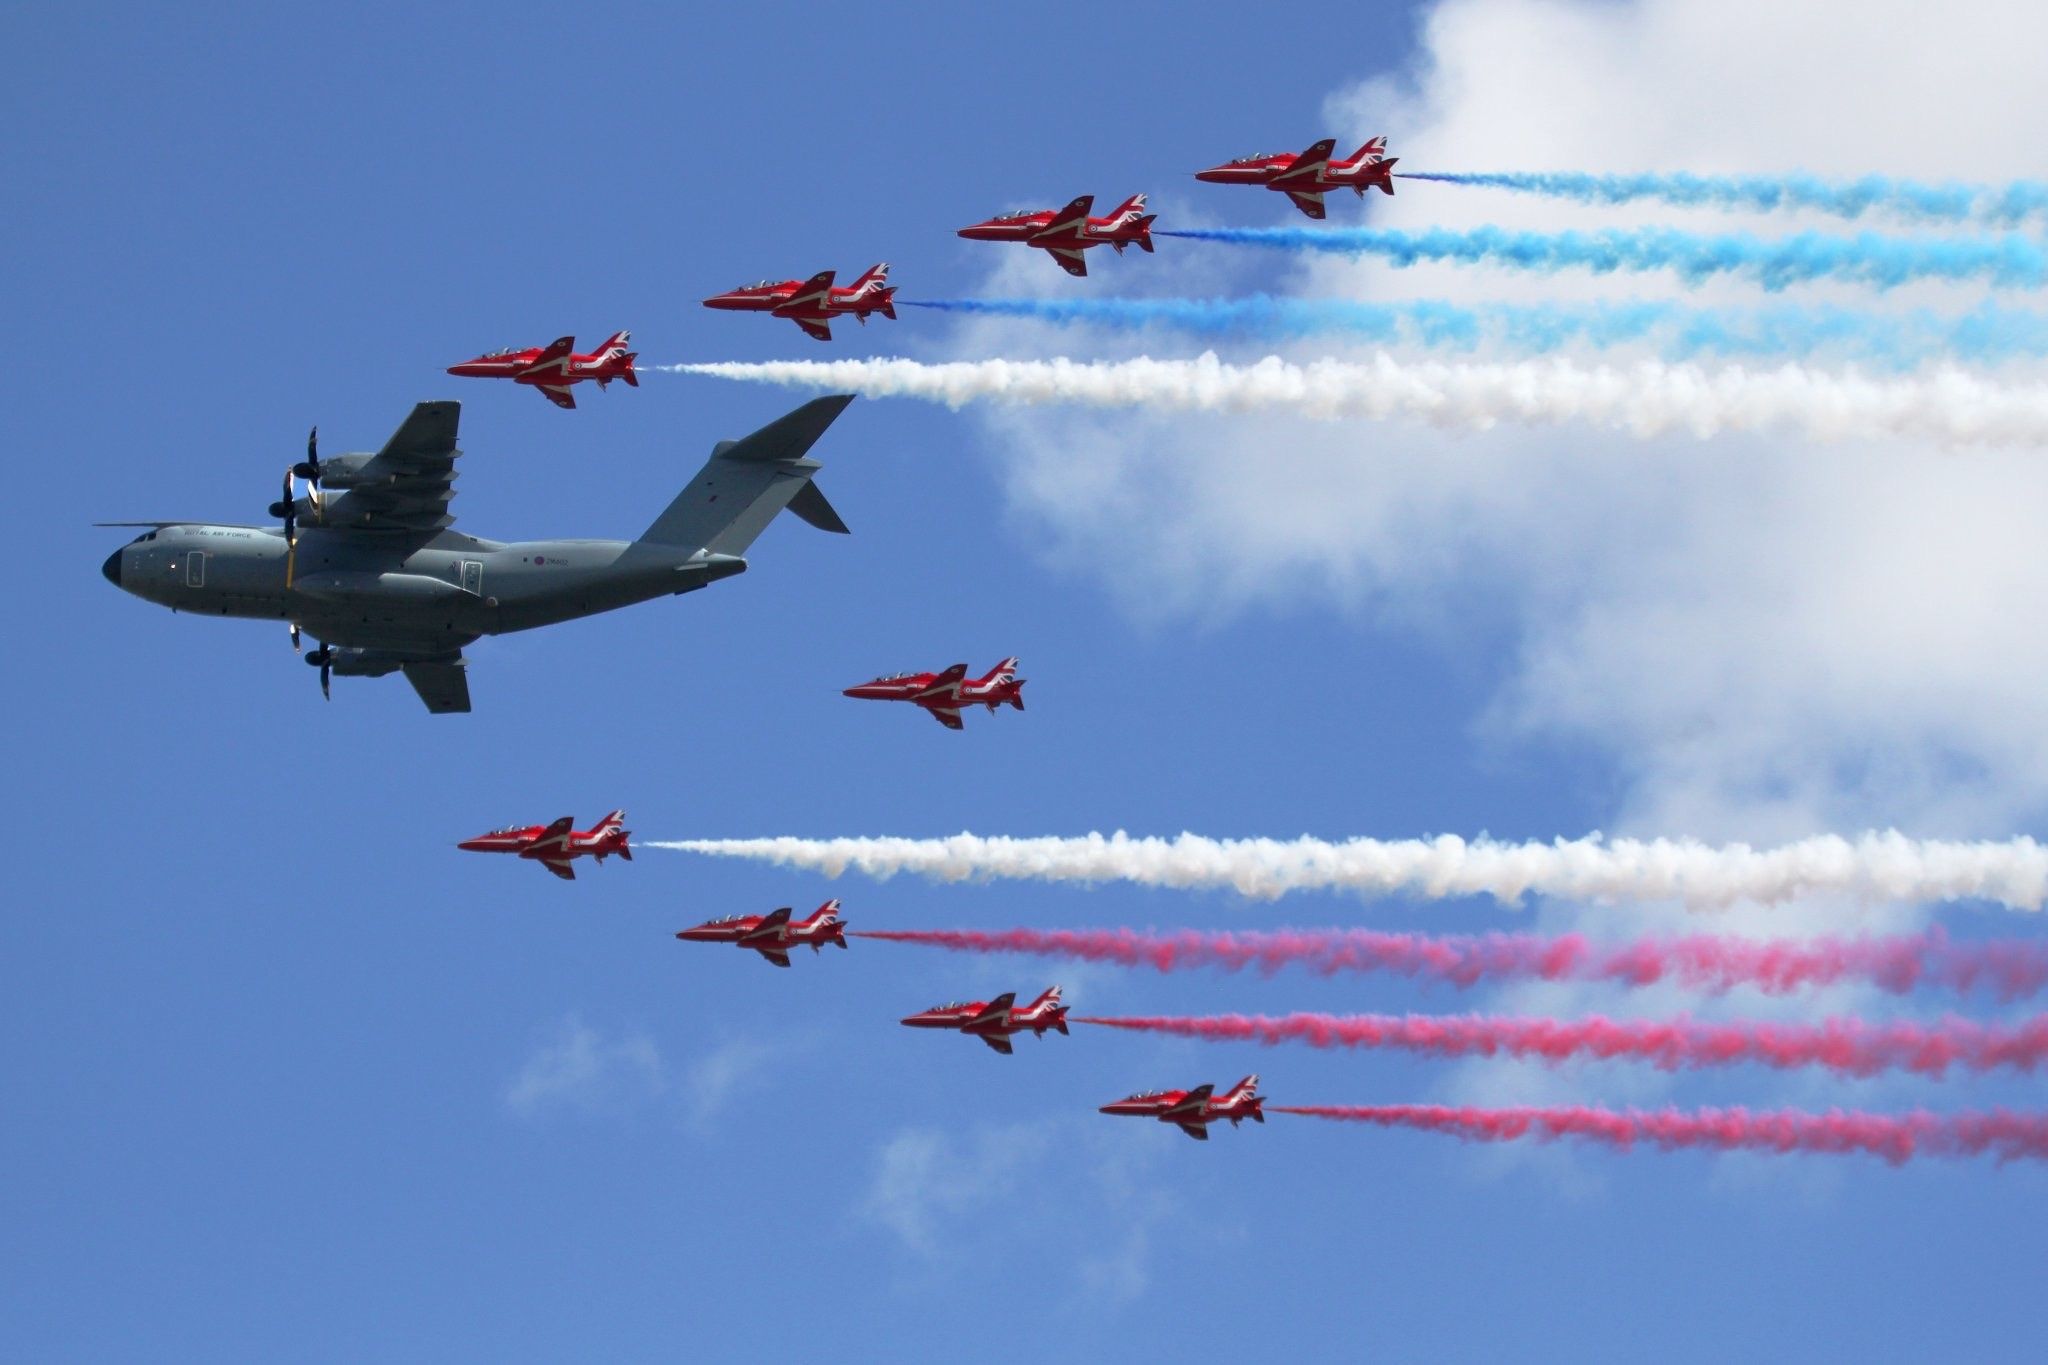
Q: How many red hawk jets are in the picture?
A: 9